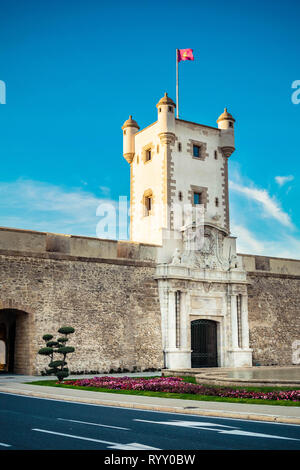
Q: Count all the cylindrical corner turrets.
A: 3